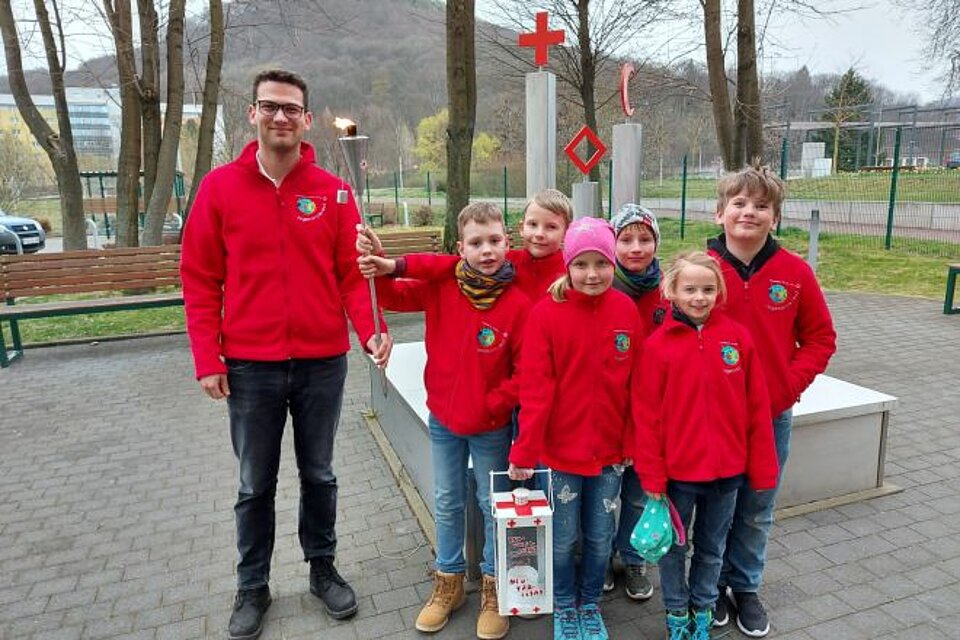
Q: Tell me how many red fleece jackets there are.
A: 7